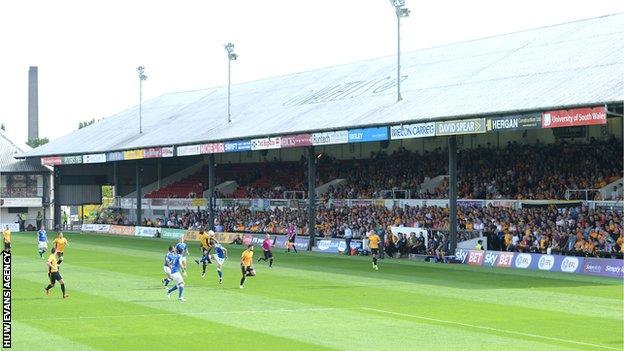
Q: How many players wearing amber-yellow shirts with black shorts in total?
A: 6